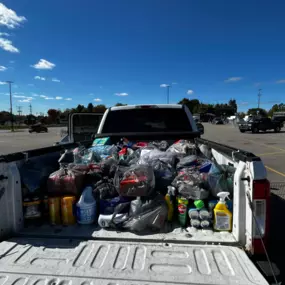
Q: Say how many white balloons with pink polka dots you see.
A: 0